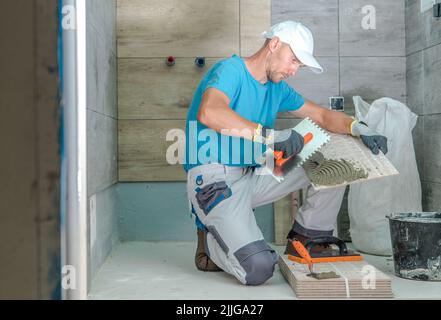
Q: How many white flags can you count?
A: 0